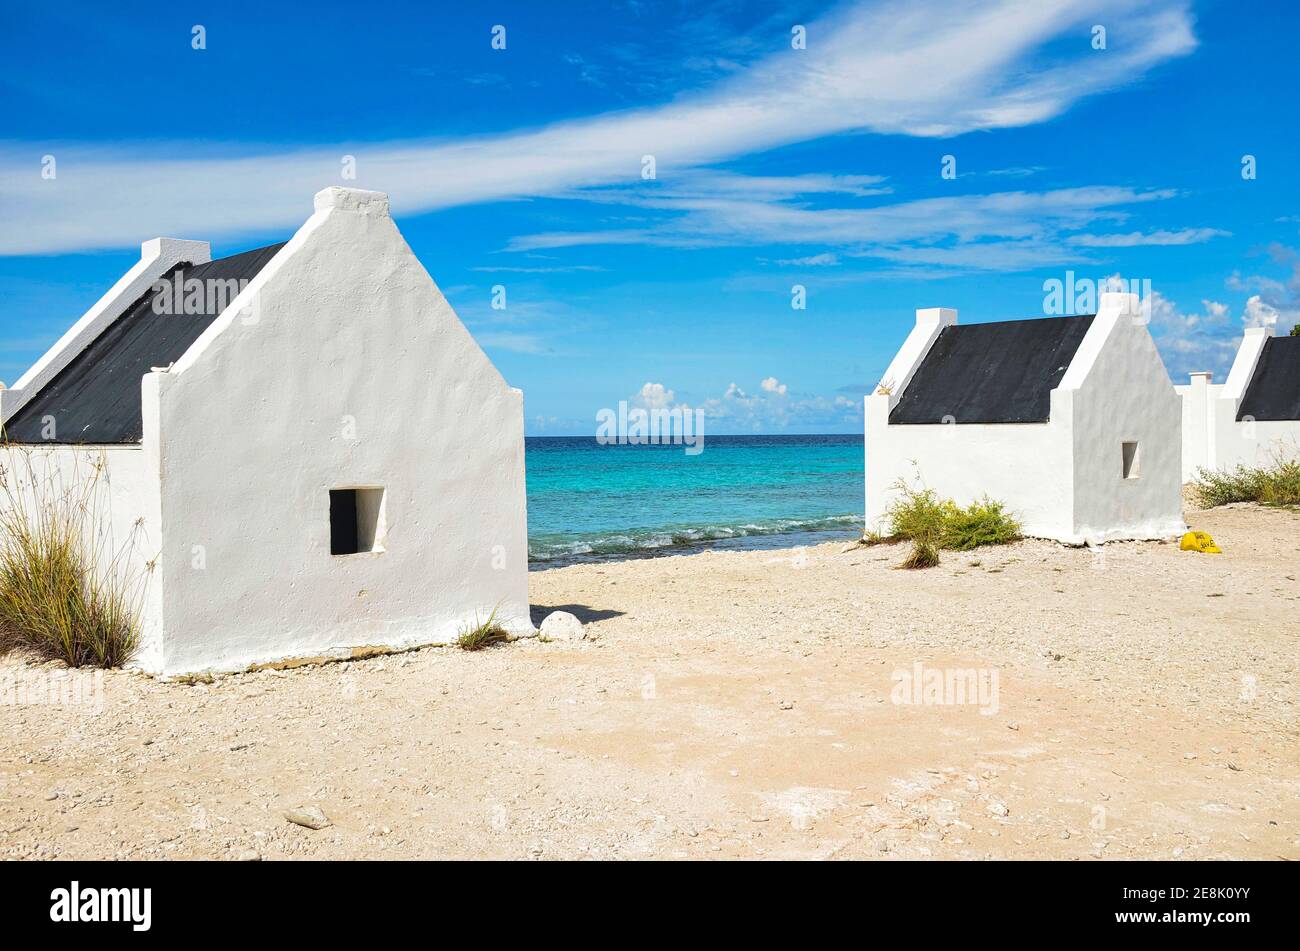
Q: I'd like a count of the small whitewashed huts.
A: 3